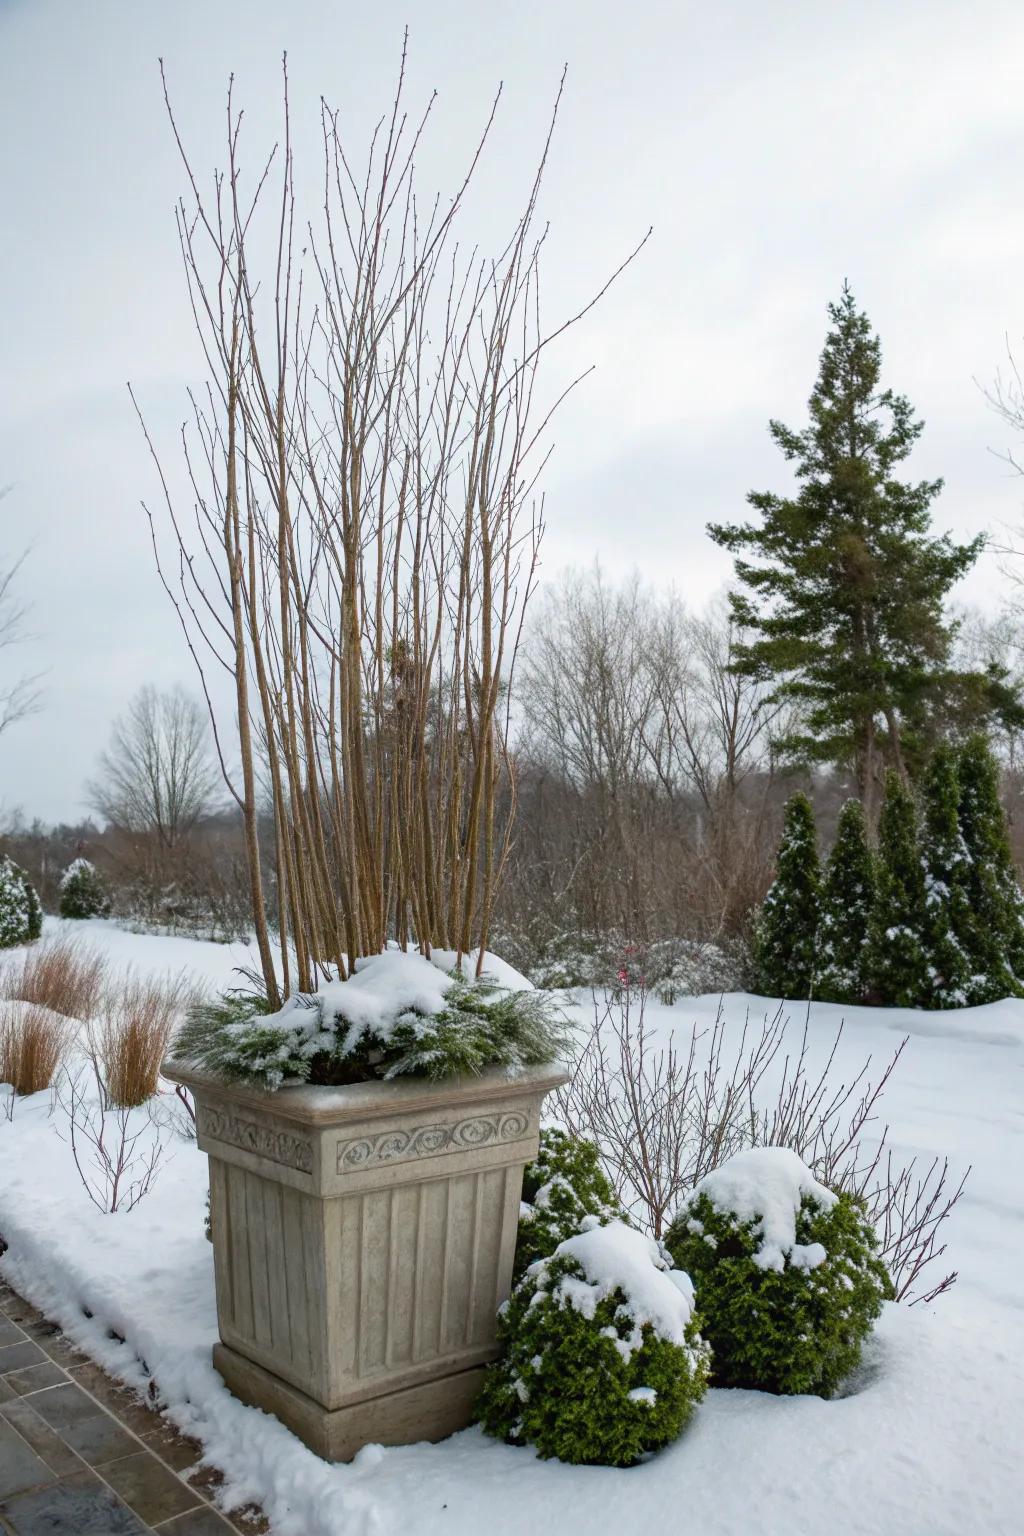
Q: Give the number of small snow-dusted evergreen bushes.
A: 3